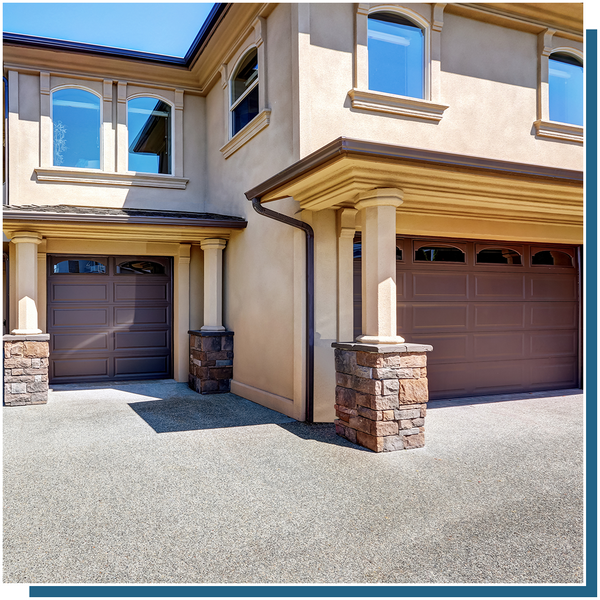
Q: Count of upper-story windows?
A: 5